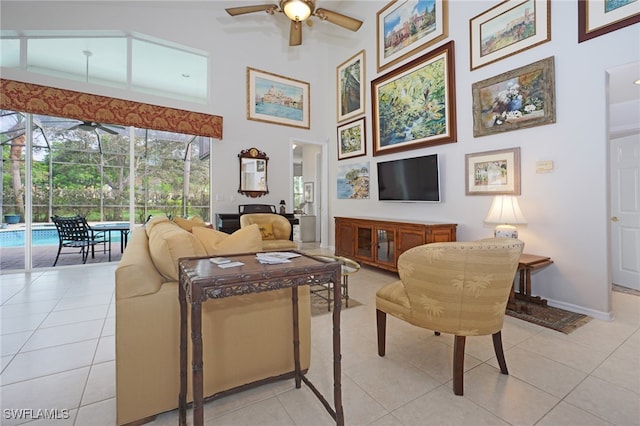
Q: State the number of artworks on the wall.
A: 10